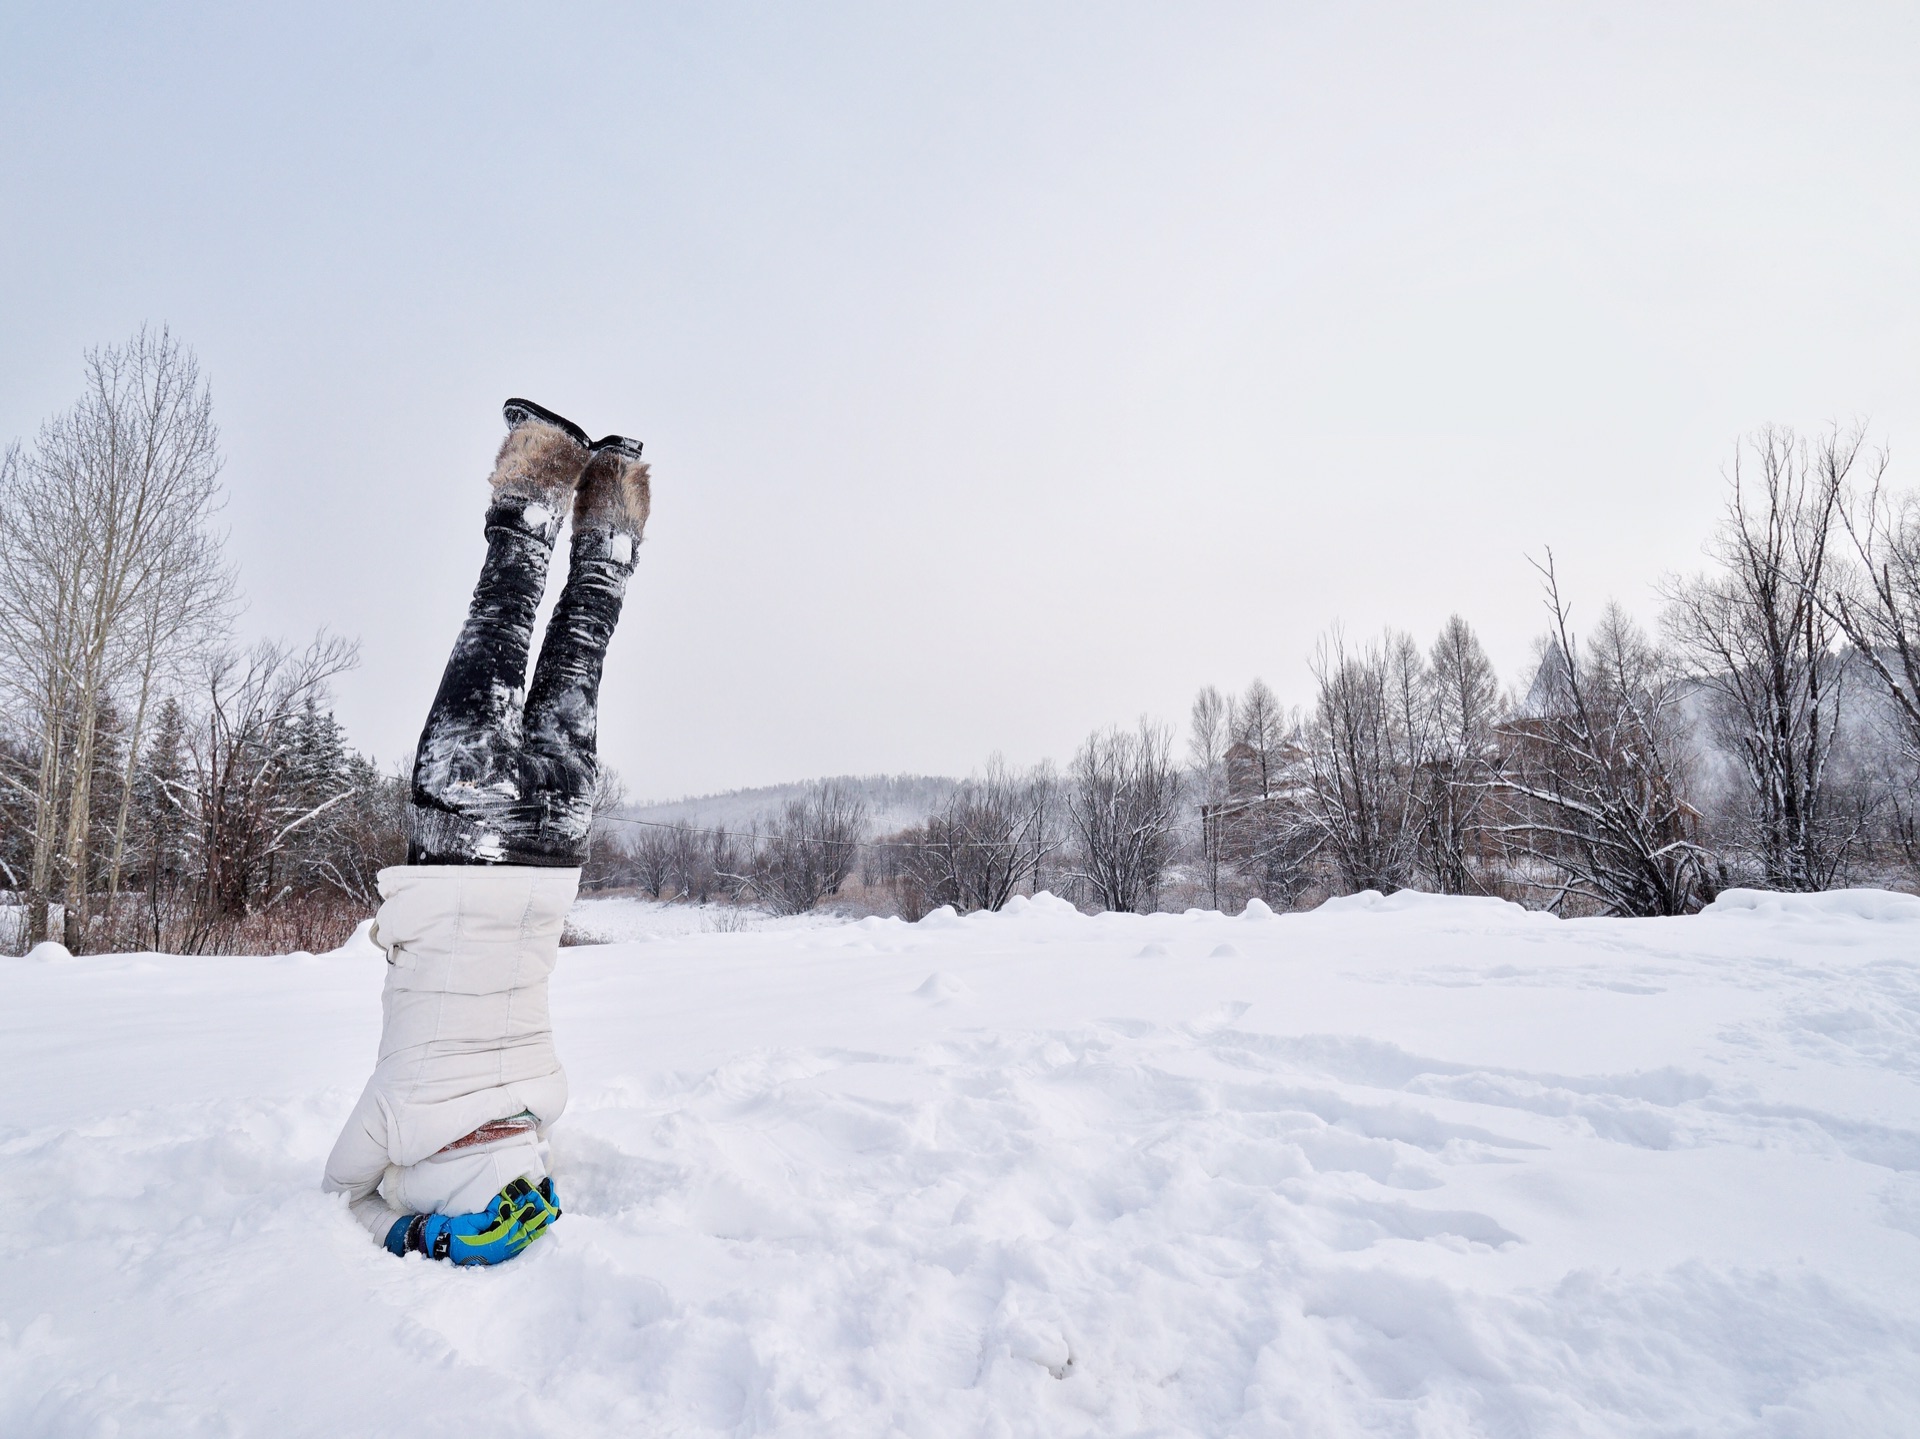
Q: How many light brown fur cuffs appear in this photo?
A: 2